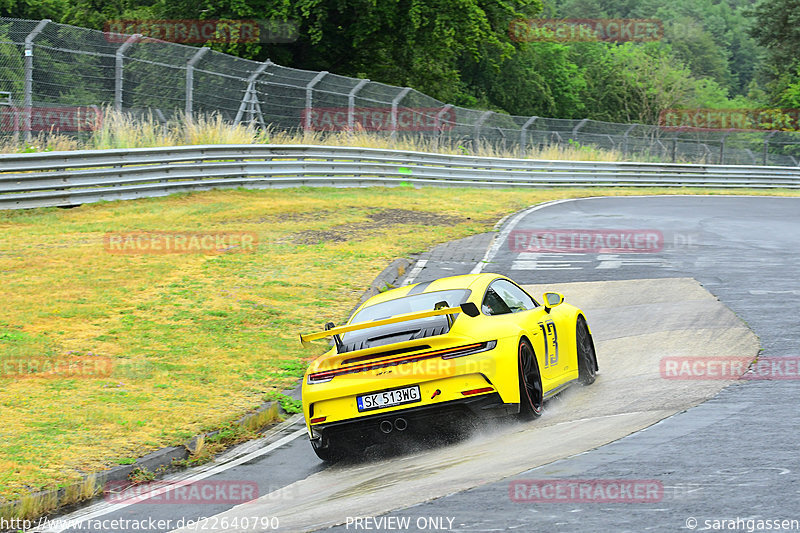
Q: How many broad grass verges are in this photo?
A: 1